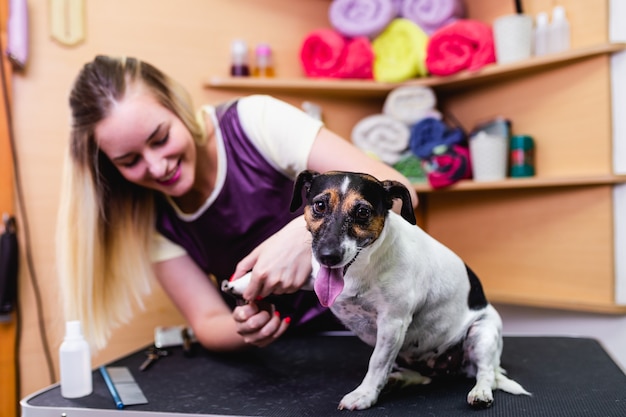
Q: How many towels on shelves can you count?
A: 10